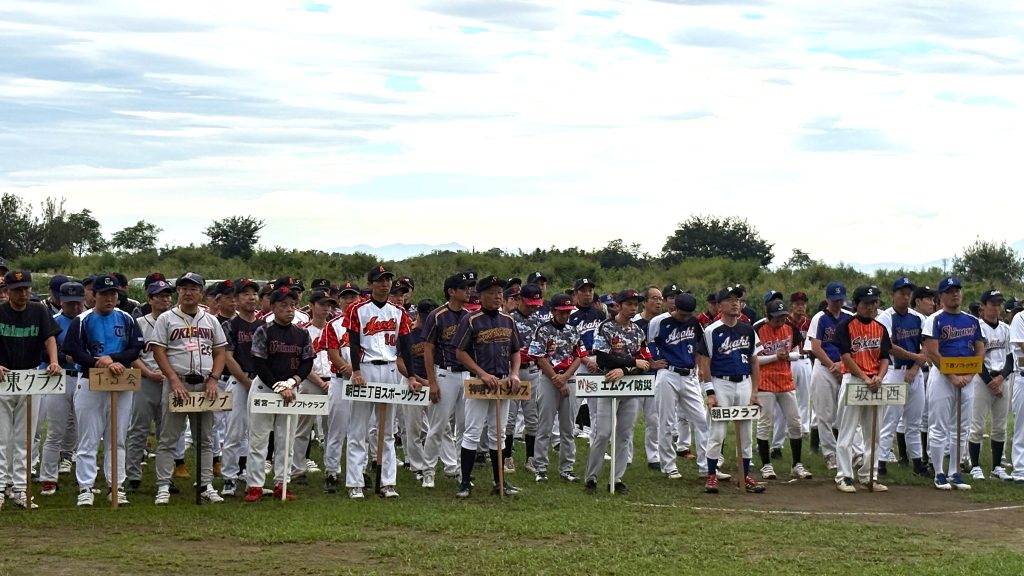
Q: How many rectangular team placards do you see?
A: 10